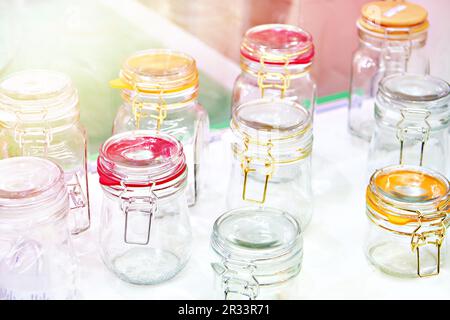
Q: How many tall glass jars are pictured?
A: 4